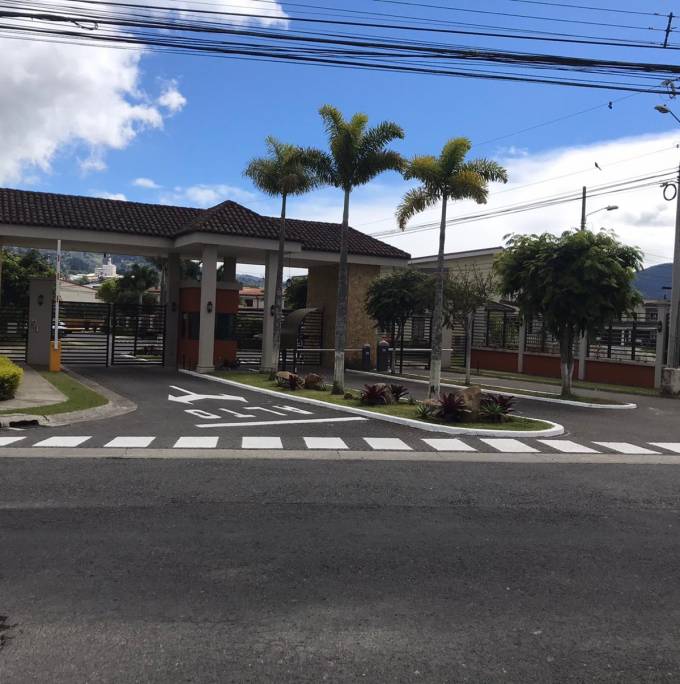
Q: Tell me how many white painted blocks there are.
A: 12